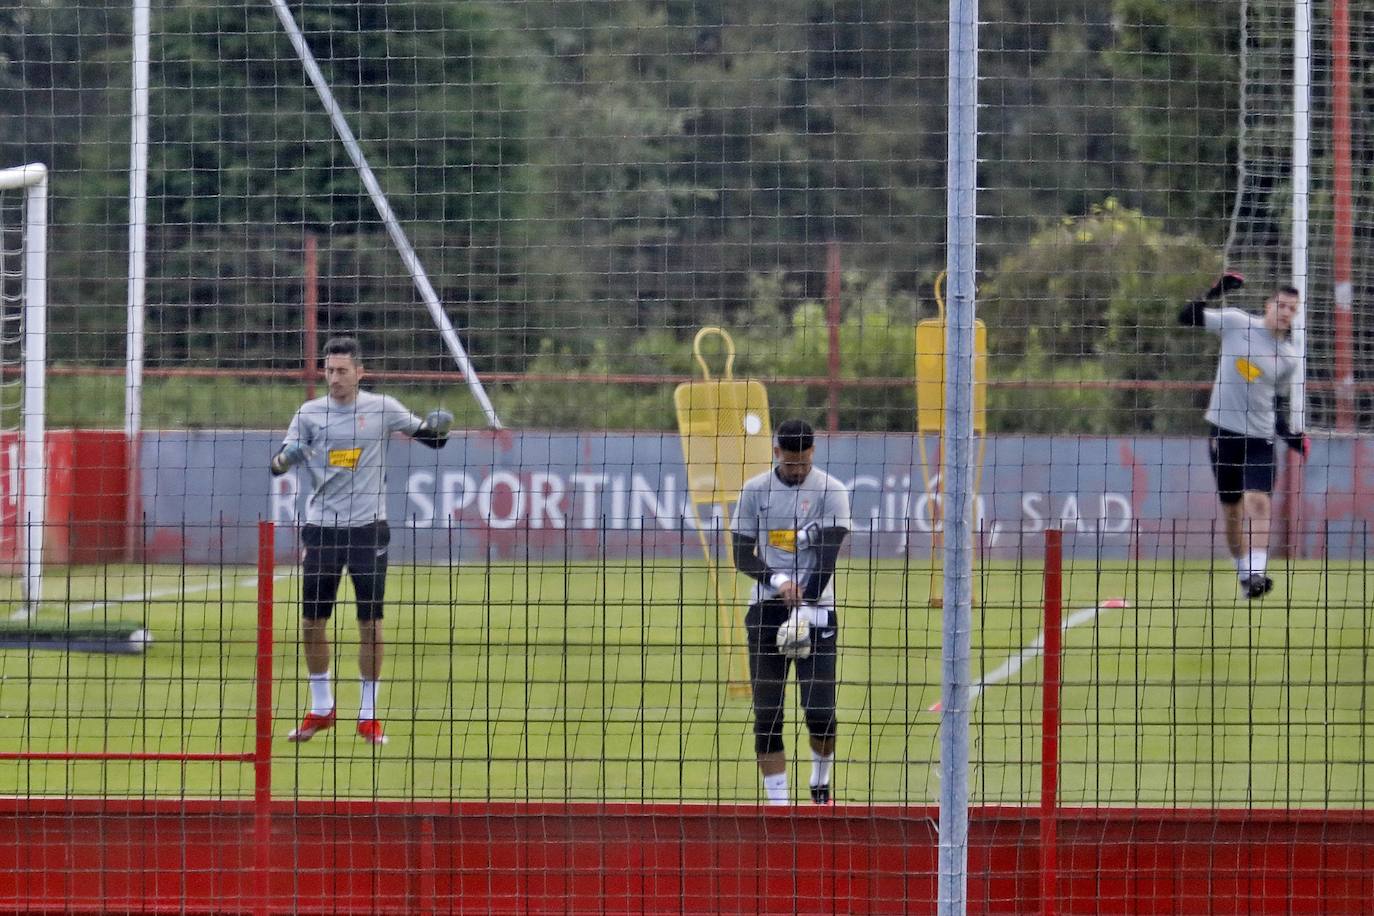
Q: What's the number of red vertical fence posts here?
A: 5